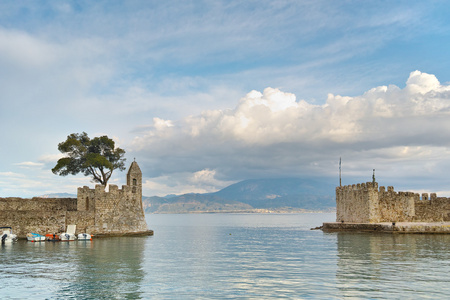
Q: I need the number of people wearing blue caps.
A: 0